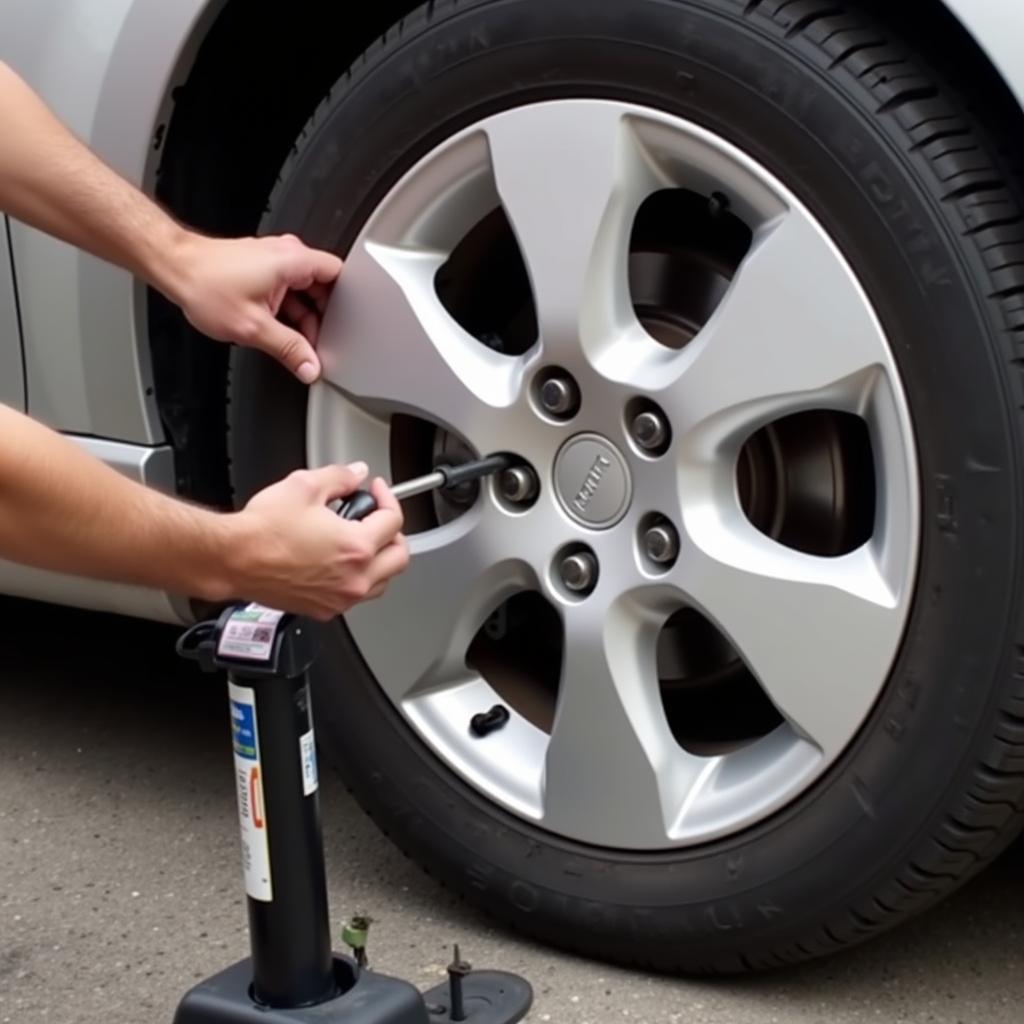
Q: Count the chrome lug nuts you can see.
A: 5